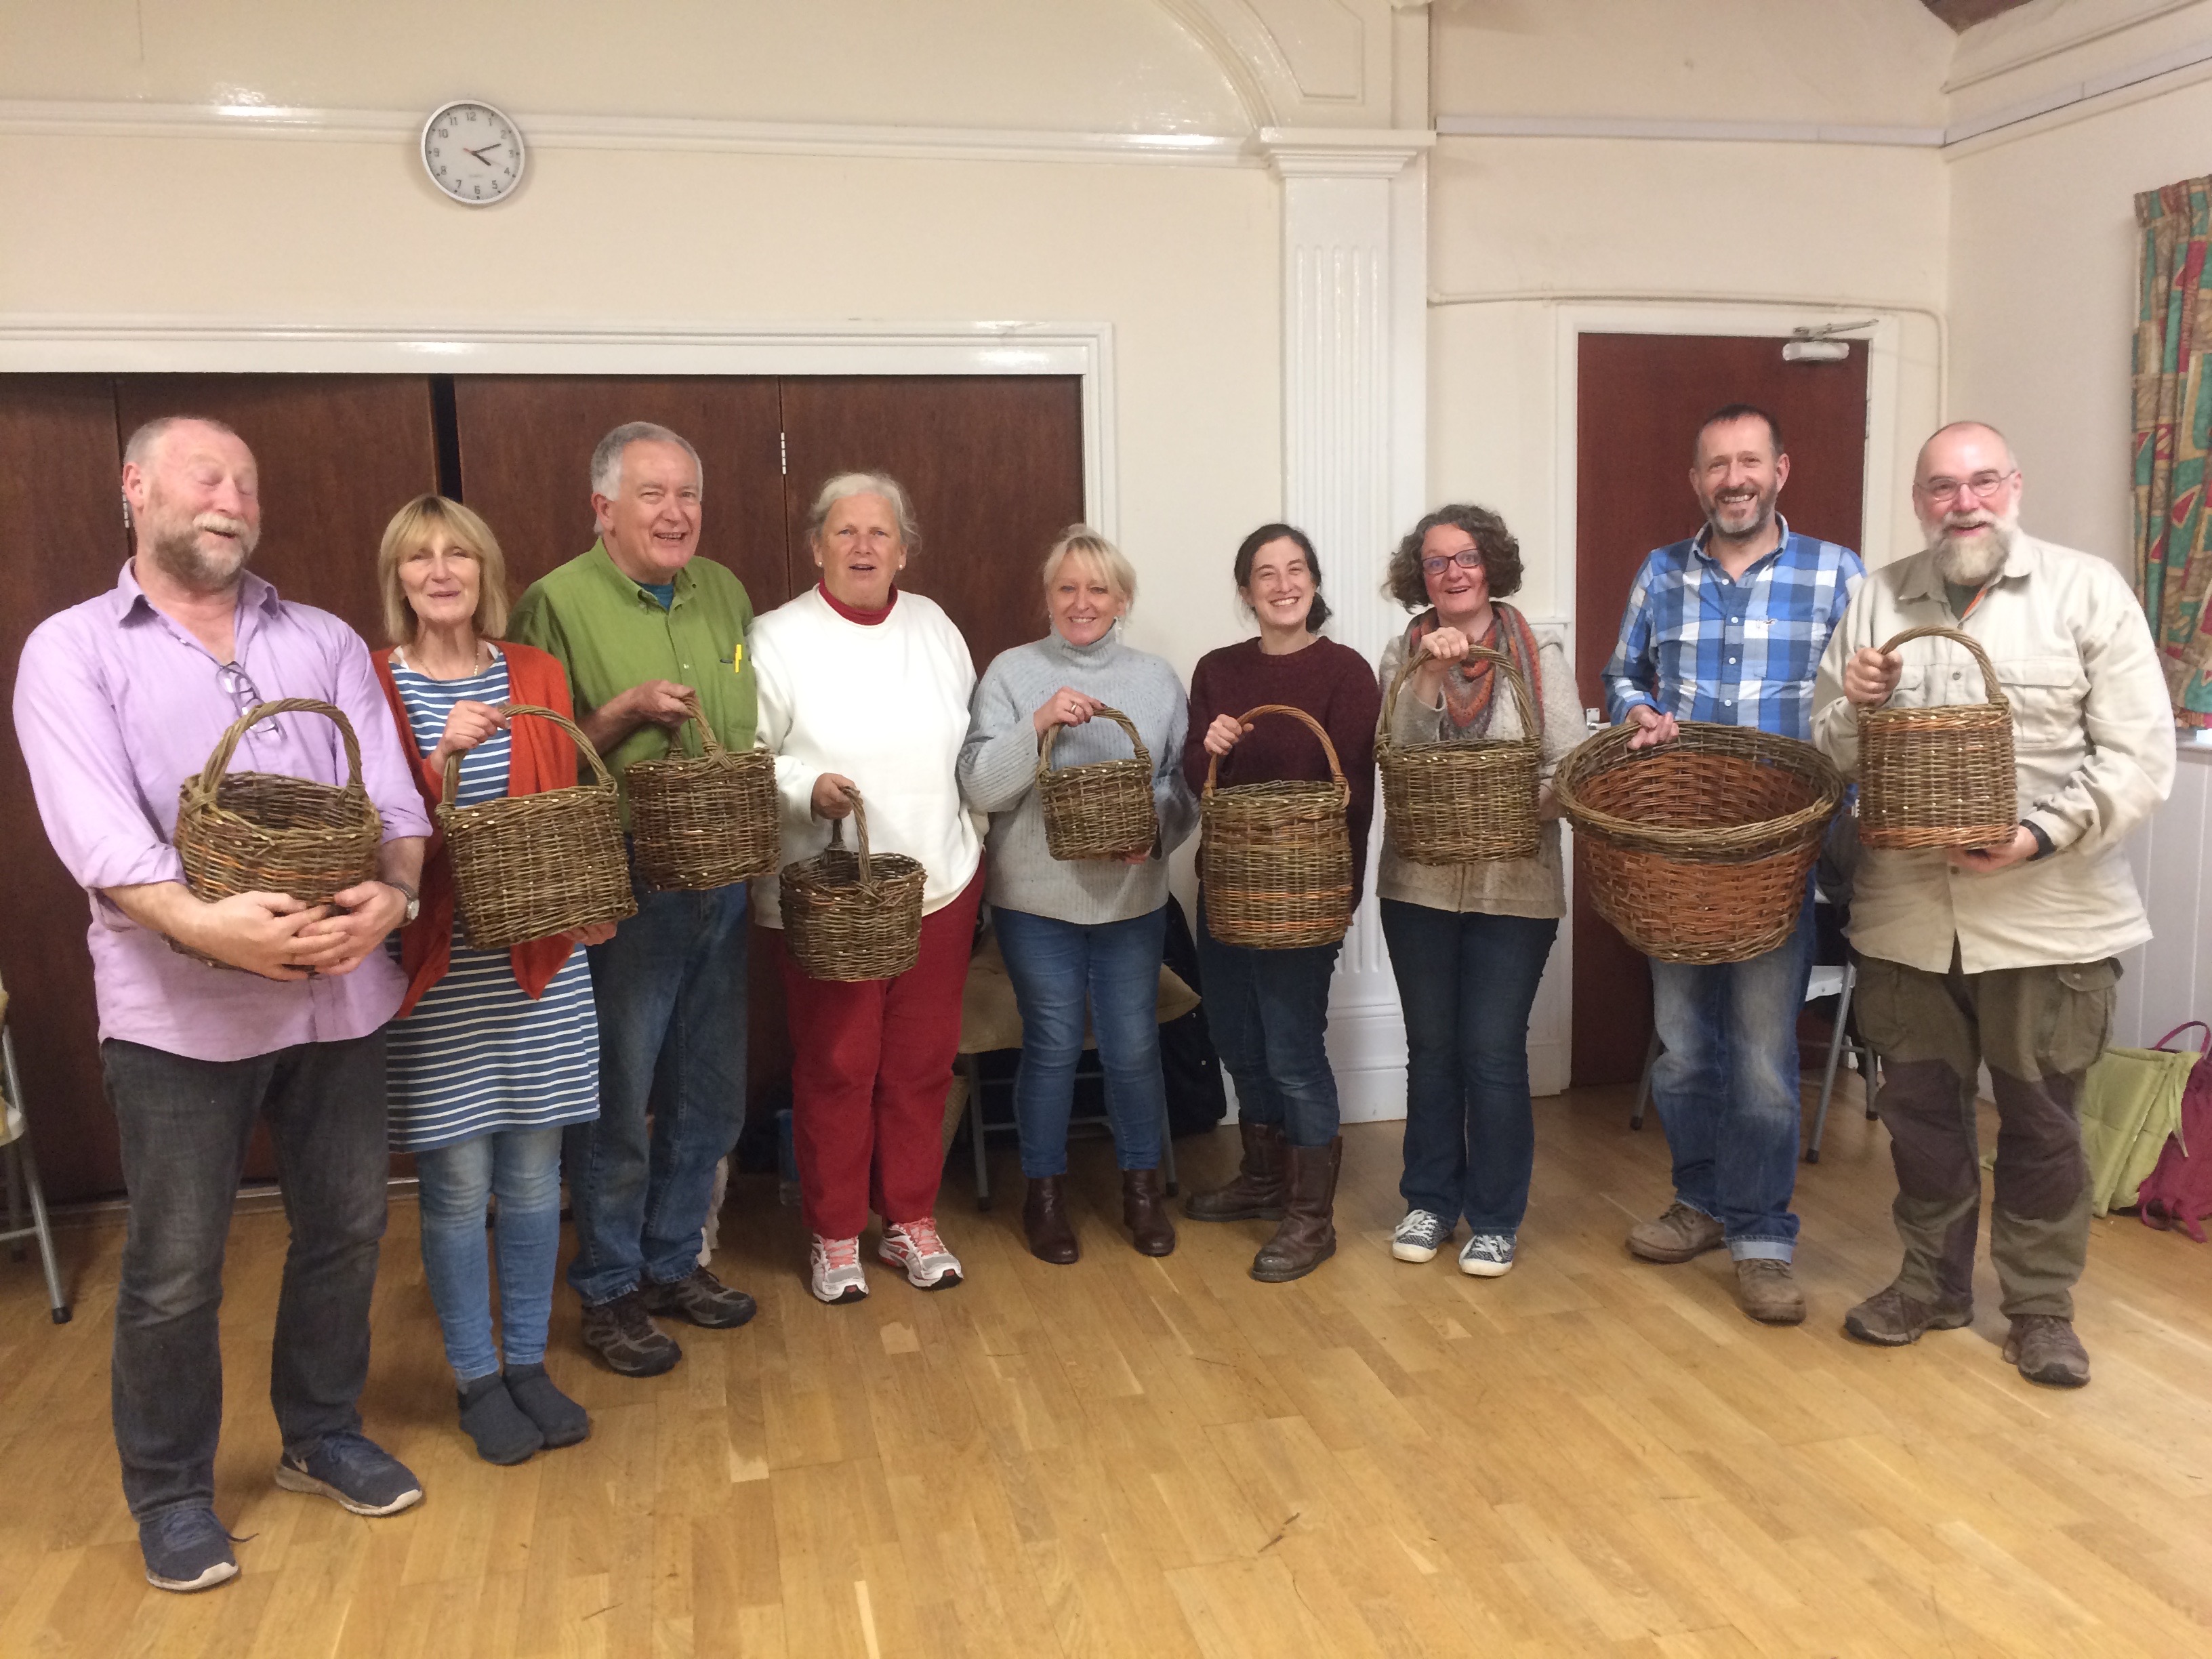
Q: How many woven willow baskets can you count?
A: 9